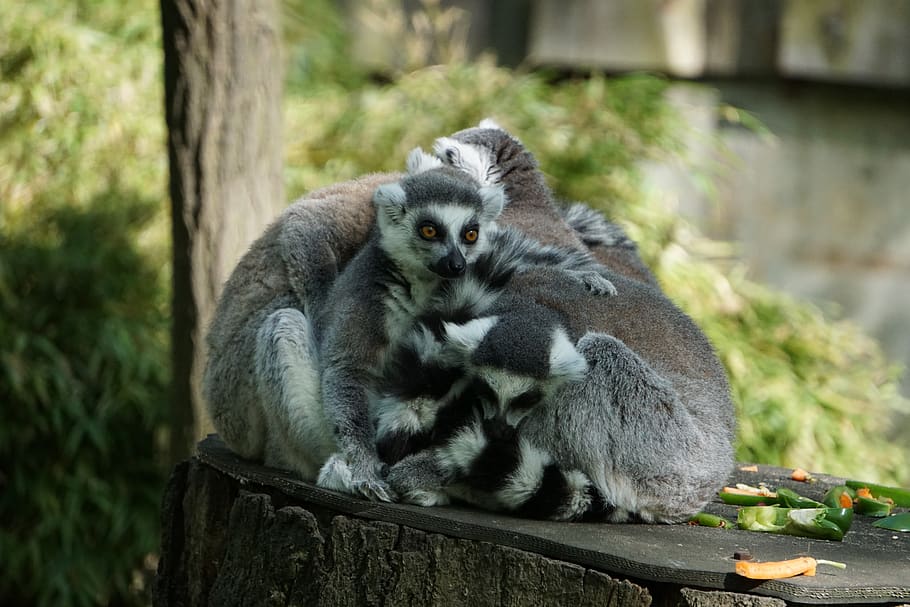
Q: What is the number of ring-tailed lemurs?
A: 4